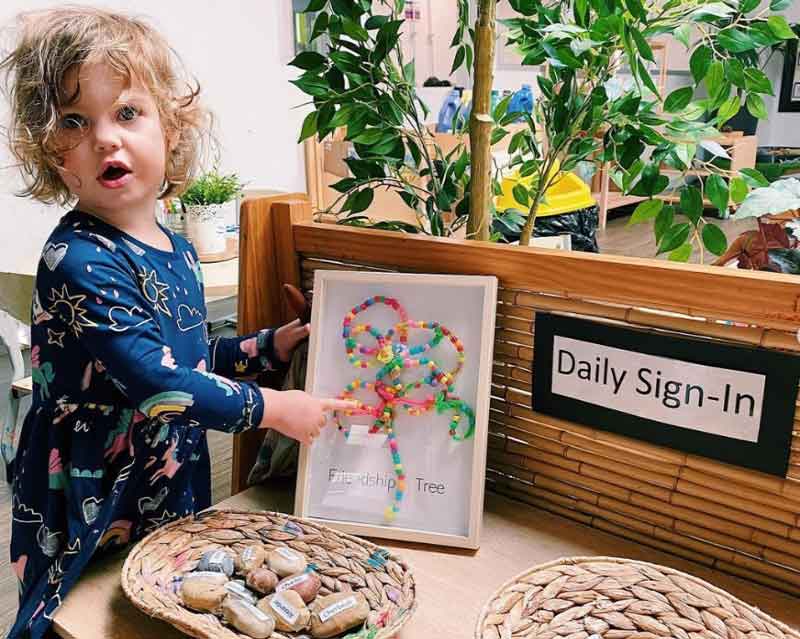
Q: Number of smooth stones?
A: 10